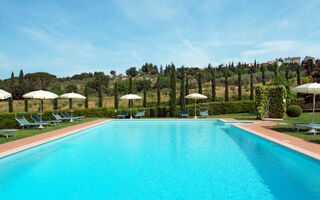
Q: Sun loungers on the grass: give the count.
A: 11